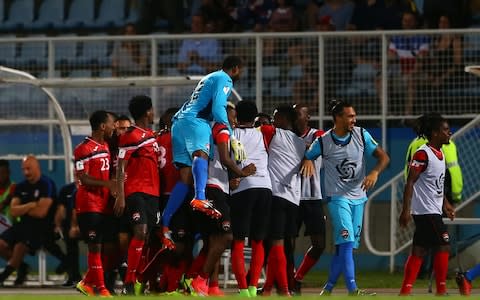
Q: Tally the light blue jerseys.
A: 2